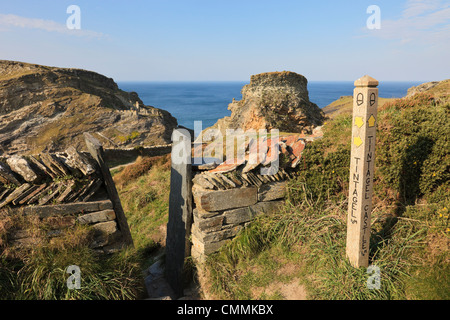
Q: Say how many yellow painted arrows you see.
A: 3